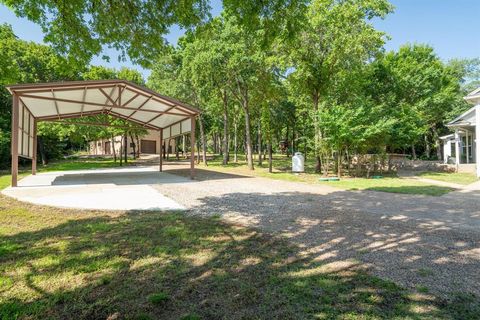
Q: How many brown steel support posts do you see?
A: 4